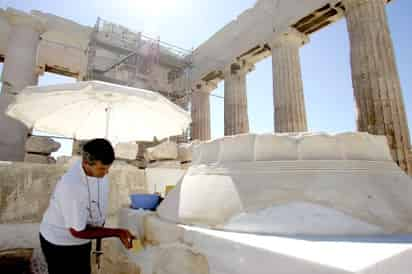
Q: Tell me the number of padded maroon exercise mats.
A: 0